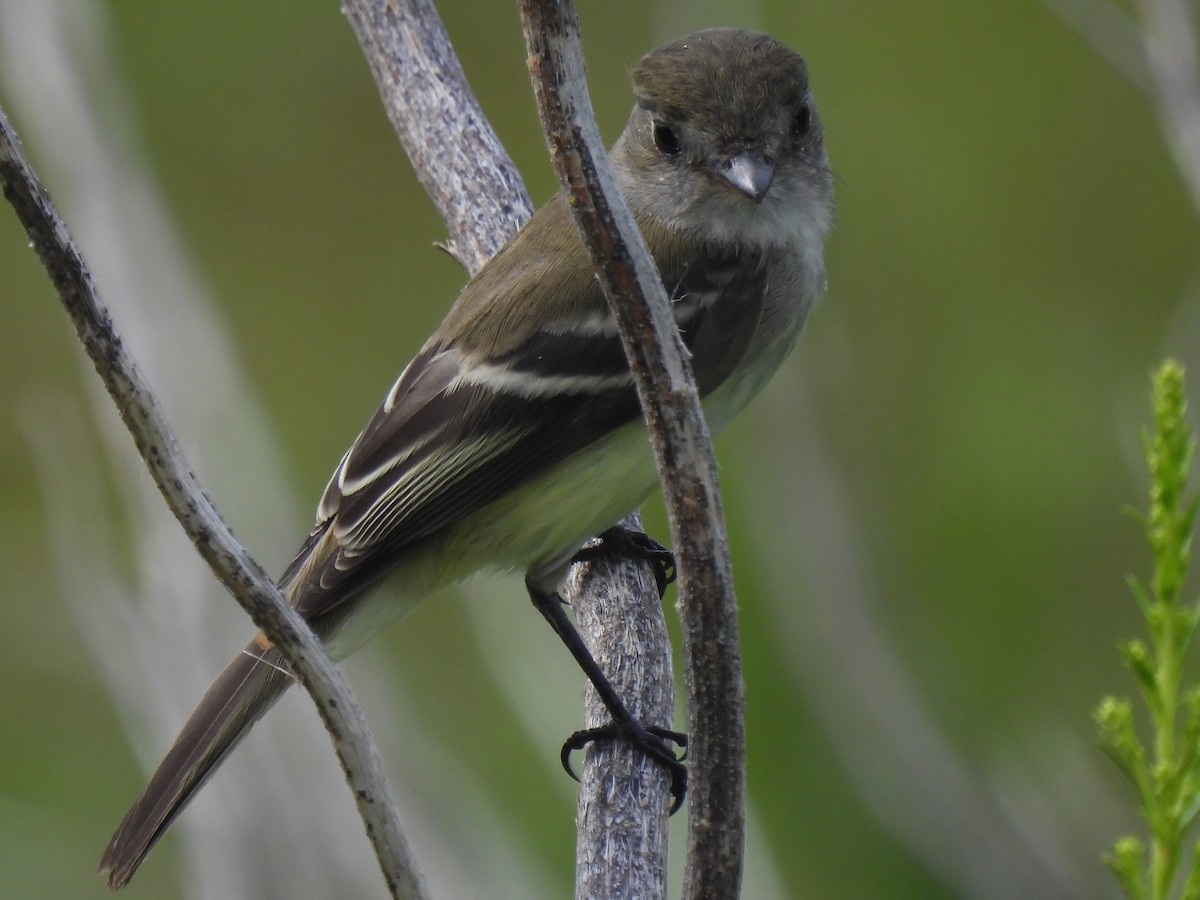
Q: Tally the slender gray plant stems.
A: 3